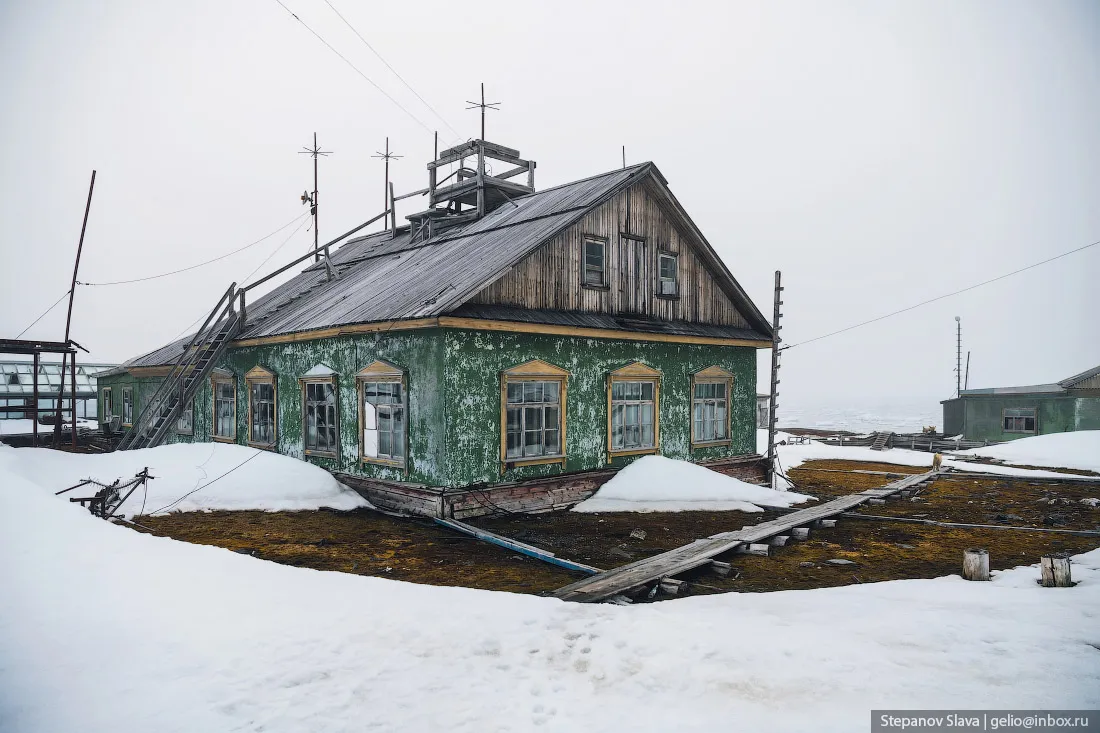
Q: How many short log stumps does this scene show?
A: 2